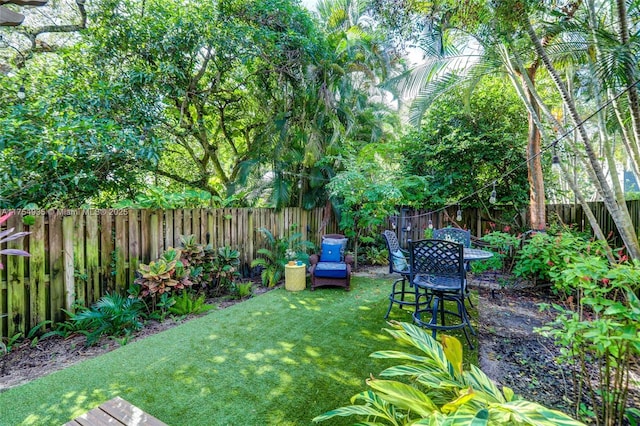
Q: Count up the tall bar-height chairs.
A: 3